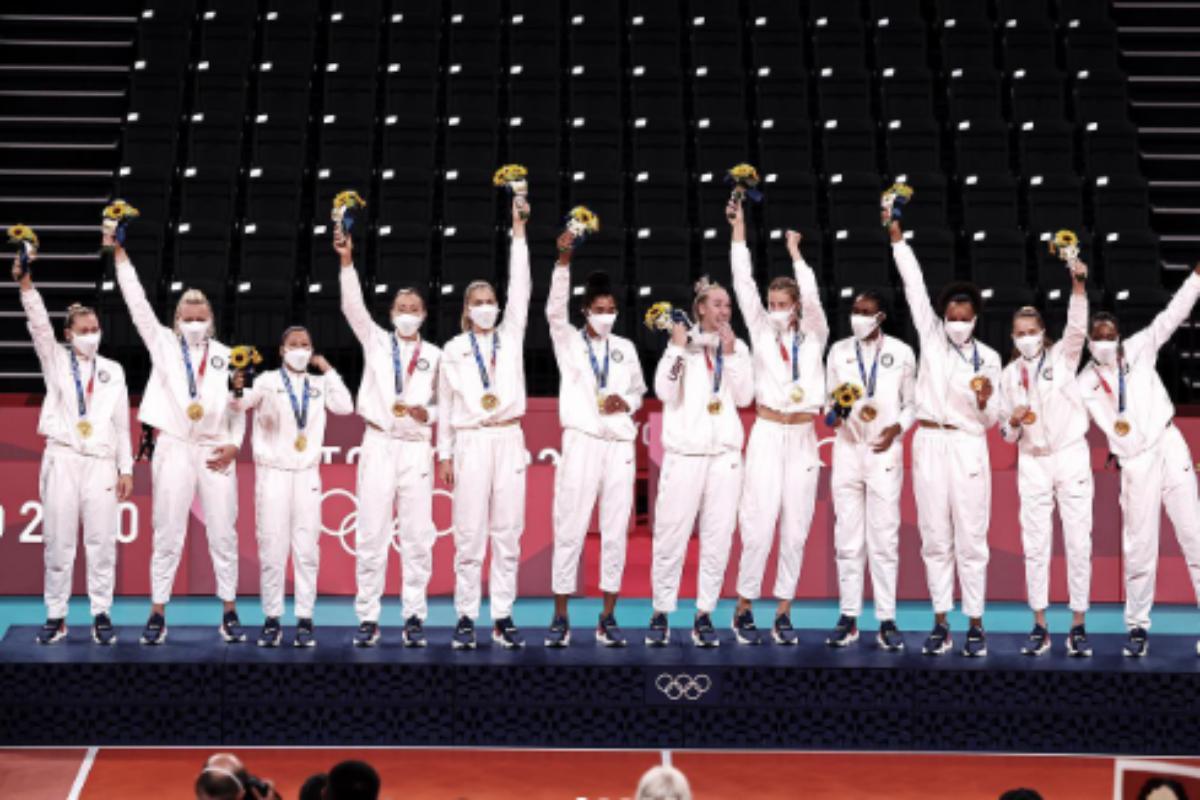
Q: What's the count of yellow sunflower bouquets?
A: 11